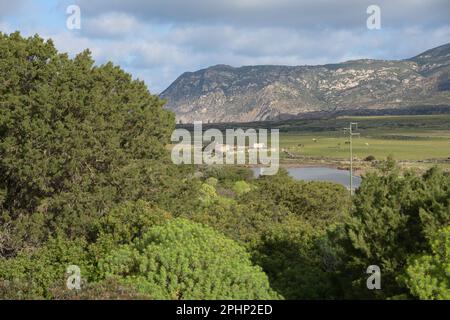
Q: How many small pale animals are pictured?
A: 2